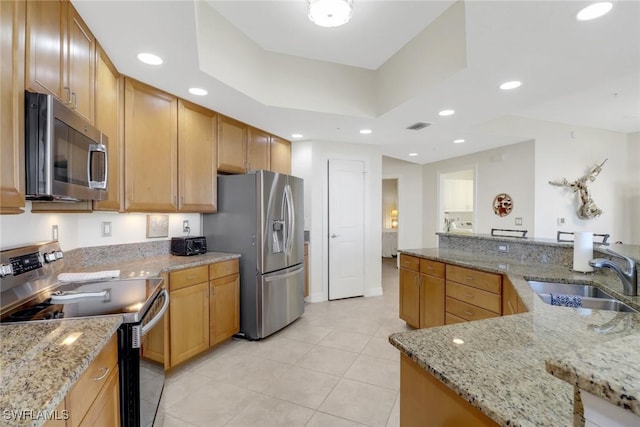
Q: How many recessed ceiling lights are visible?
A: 9